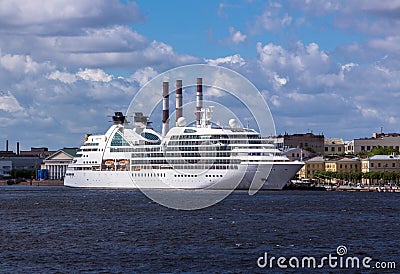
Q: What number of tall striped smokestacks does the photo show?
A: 3